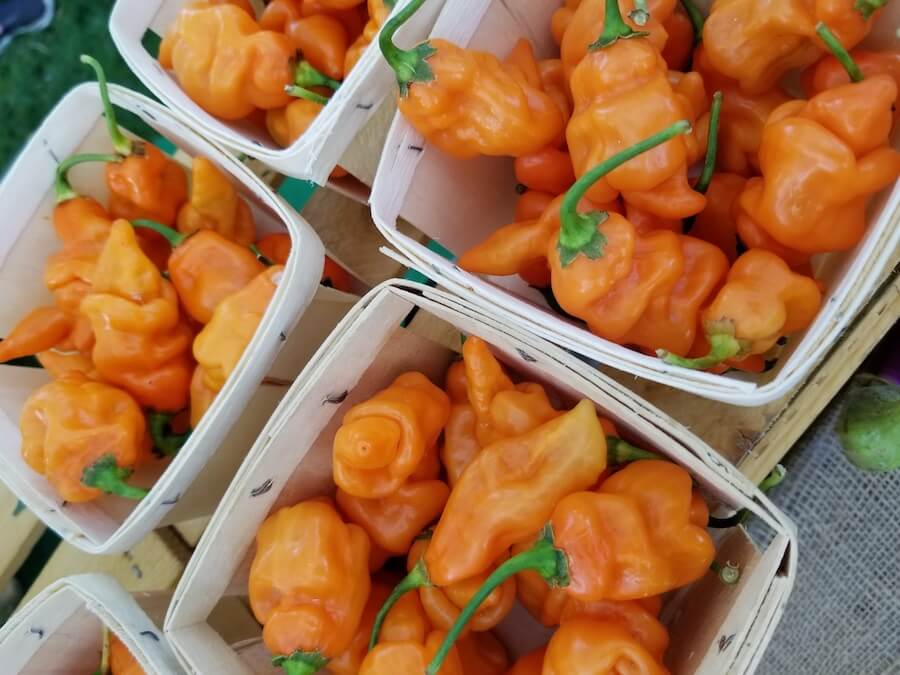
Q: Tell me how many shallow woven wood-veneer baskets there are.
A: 5